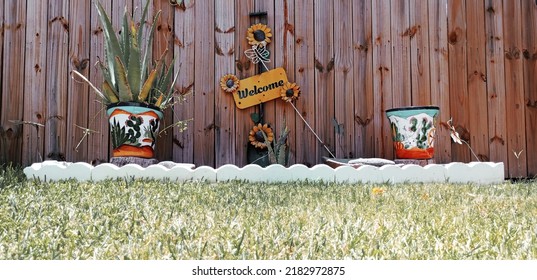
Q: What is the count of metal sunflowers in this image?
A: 4